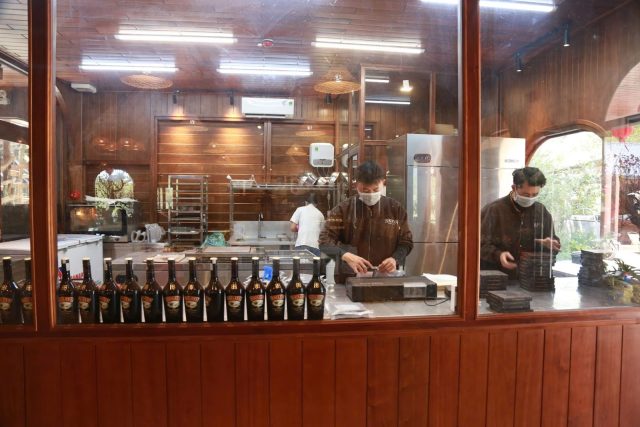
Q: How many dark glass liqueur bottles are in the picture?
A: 15